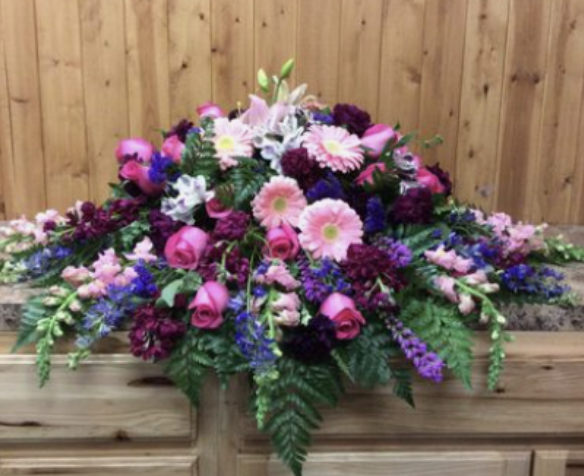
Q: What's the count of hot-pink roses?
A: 12